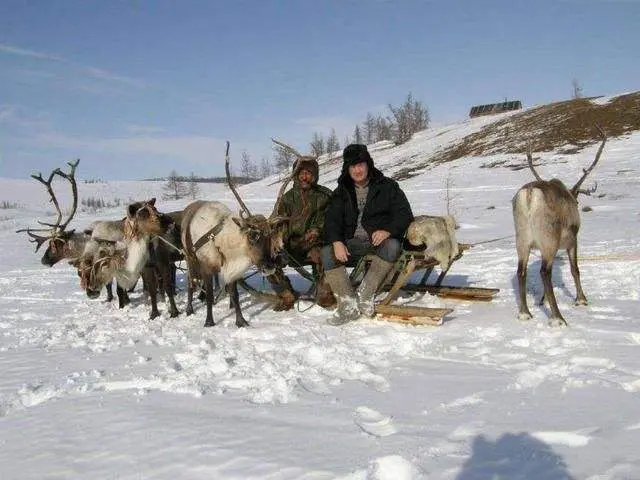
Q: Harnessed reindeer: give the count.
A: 4